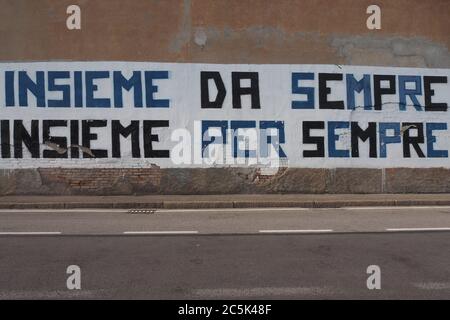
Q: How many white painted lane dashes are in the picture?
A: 4